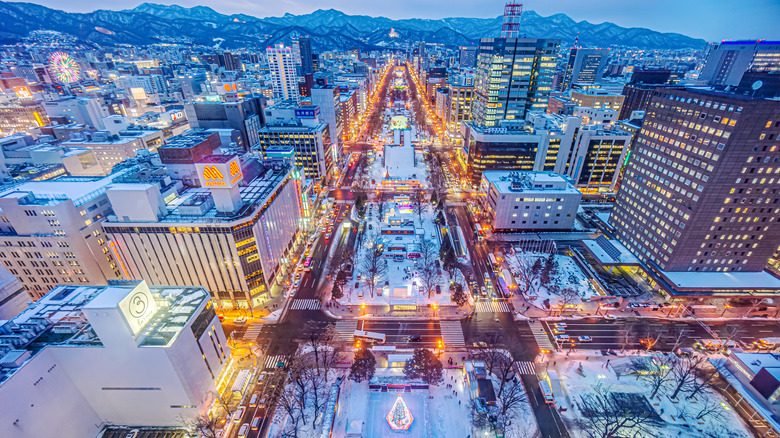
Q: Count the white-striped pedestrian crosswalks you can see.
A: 8